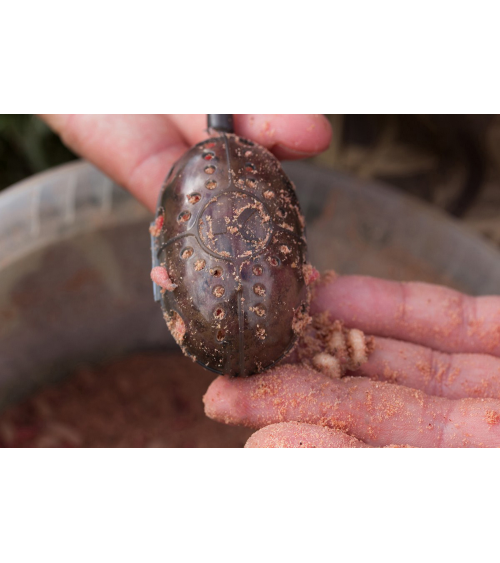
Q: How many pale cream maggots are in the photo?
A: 3